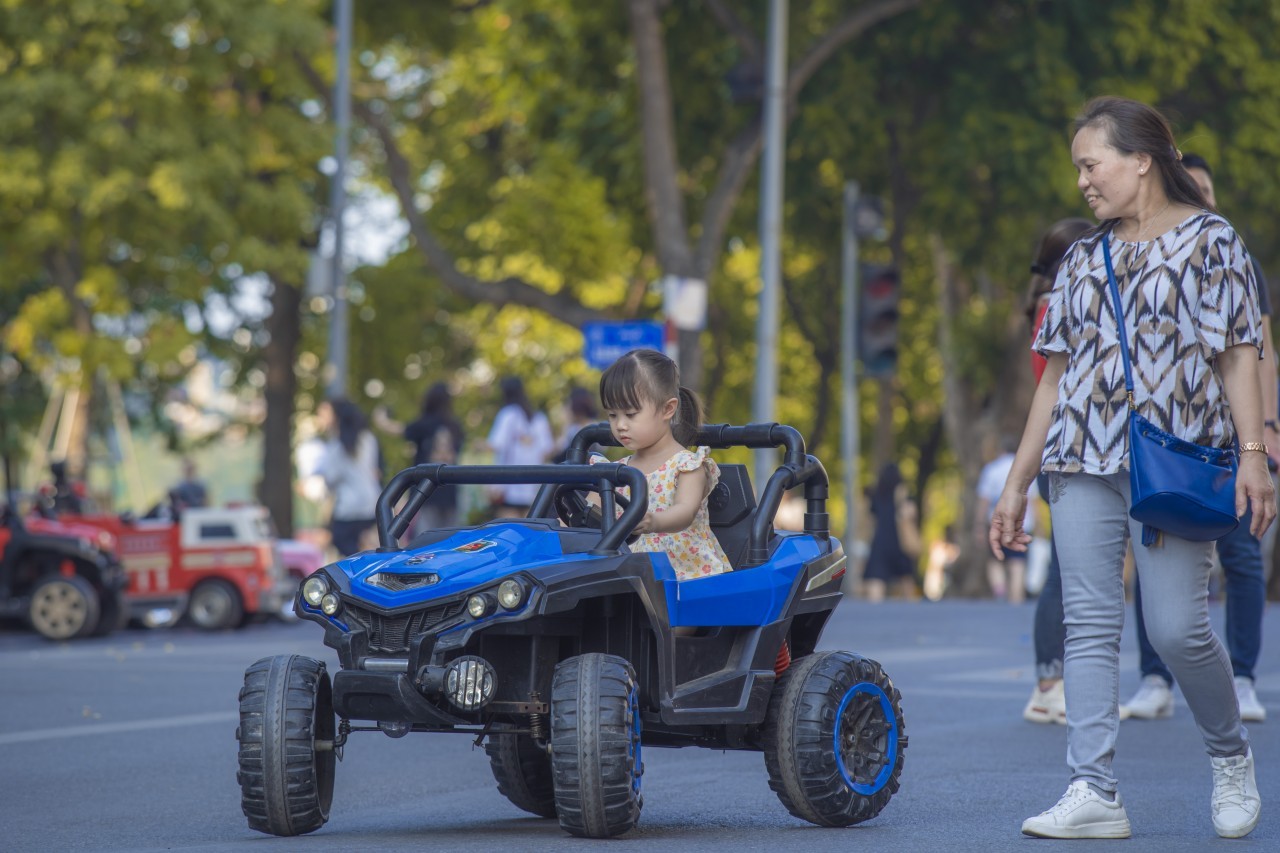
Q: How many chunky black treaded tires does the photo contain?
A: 4